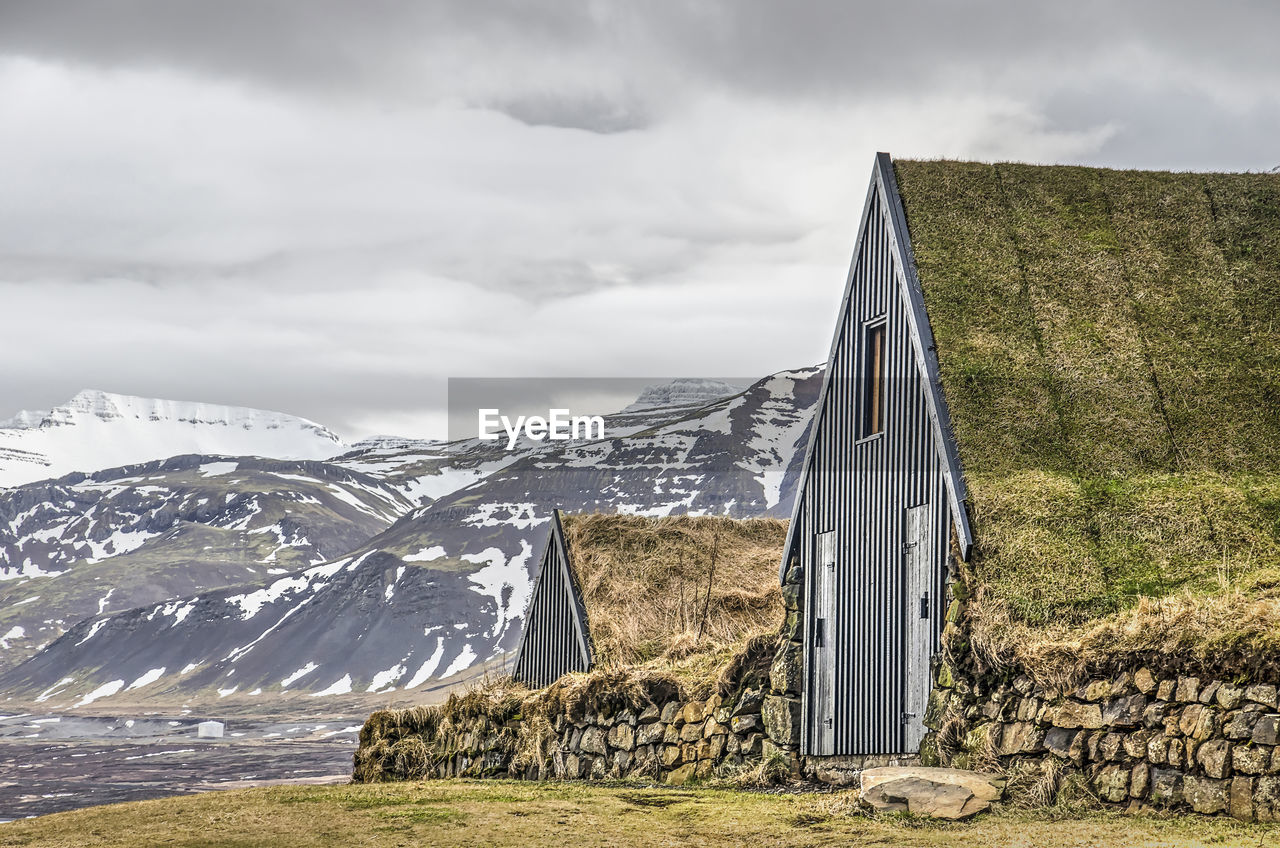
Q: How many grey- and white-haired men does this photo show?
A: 0